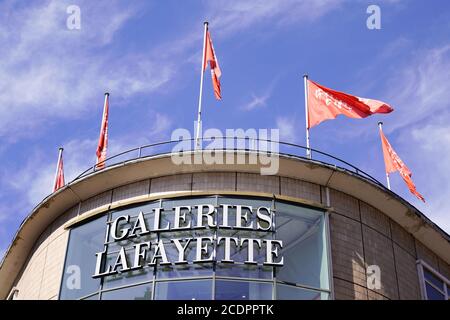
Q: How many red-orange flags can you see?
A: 5